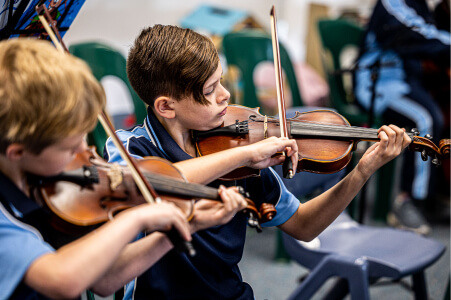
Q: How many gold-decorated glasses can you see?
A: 0